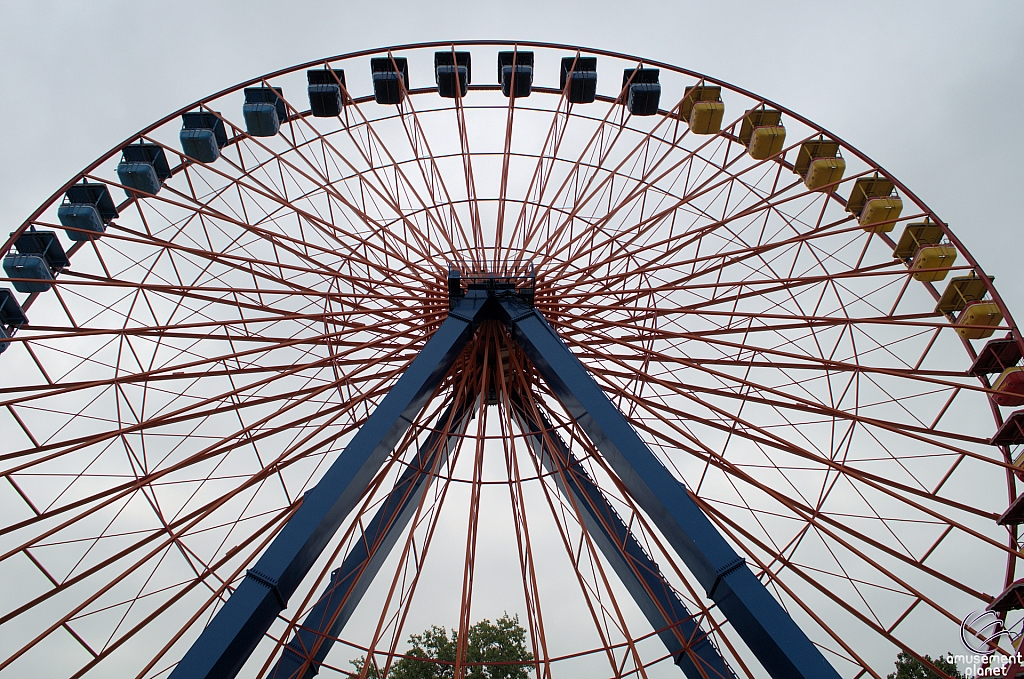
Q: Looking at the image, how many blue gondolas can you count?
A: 12